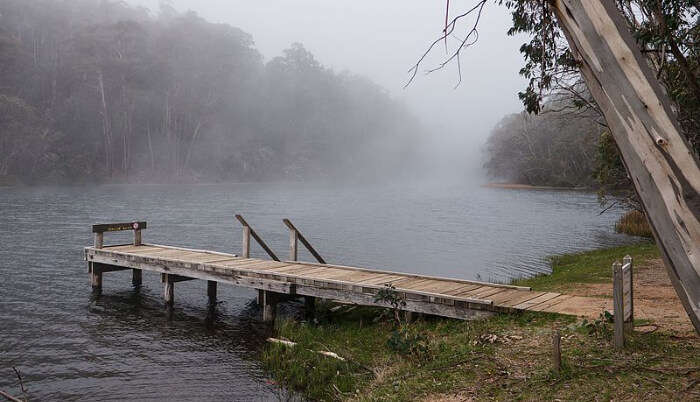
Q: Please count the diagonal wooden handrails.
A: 2